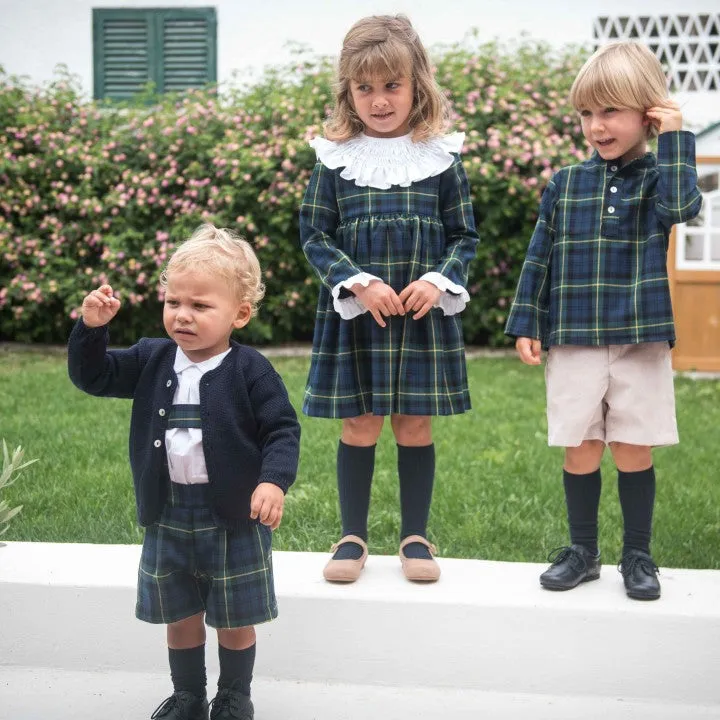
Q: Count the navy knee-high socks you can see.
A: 6